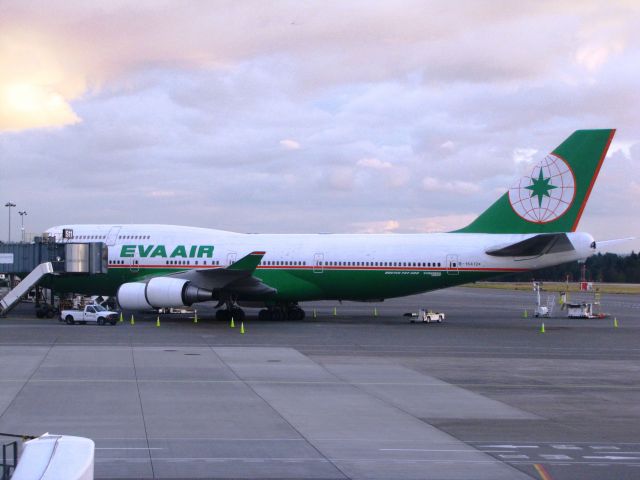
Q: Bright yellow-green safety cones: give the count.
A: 12